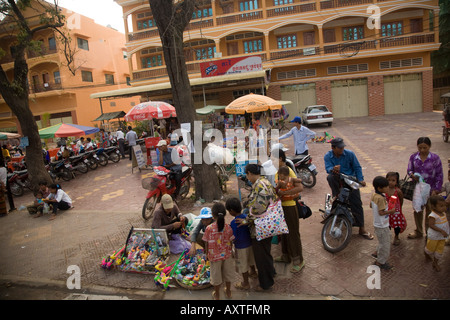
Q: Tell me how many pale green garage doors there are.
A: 3